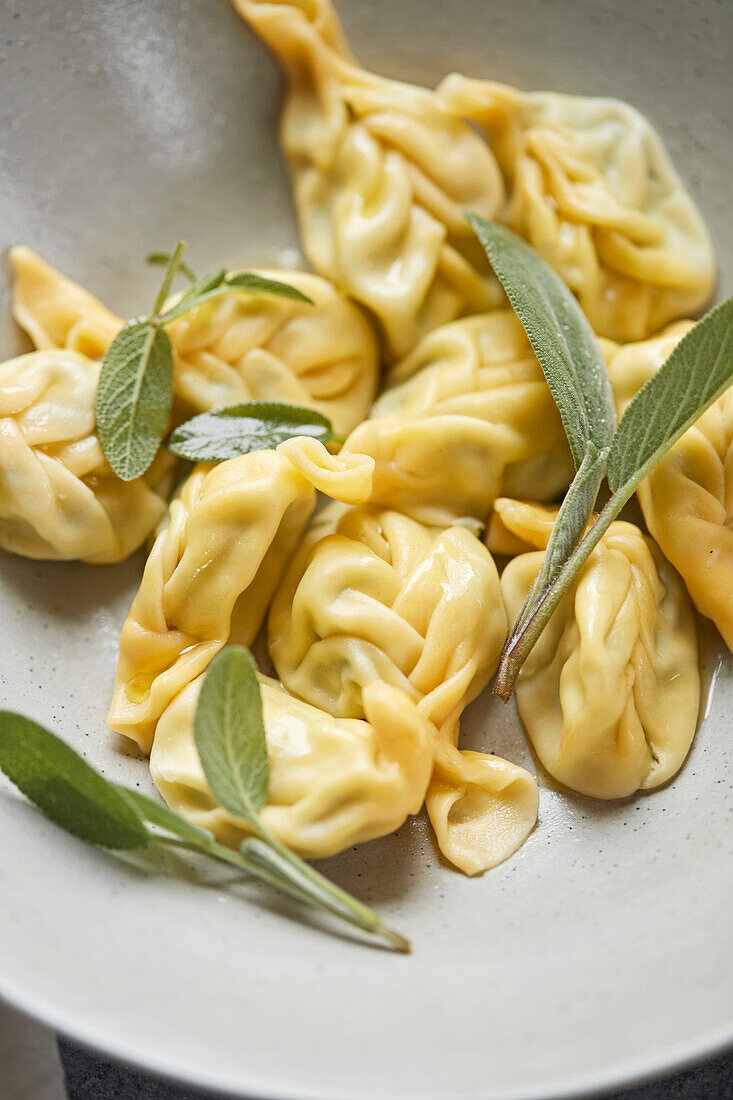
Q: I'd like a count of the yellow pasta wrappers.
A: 10